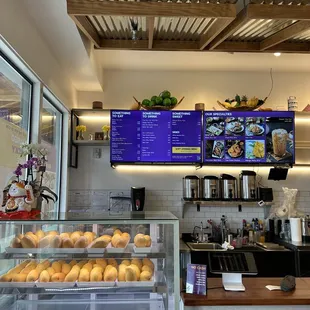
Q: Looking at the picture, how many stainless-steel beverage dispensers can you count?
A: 4